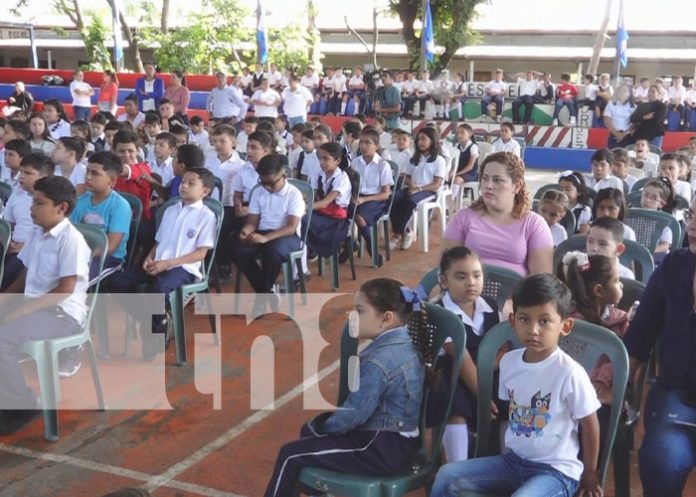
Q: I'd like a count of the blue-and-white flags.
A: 4